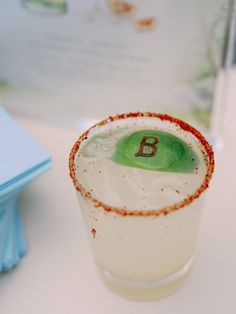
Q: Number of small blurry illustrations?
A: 3